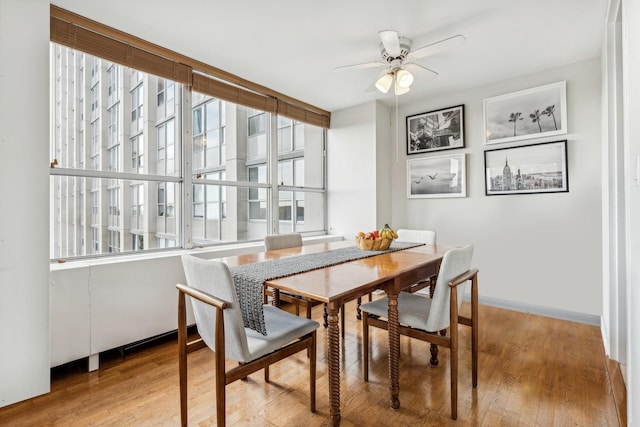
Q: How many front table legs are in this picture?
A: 2